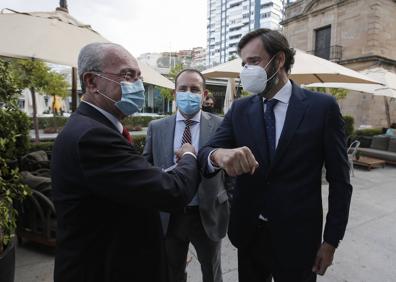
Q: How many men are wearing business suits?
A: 3